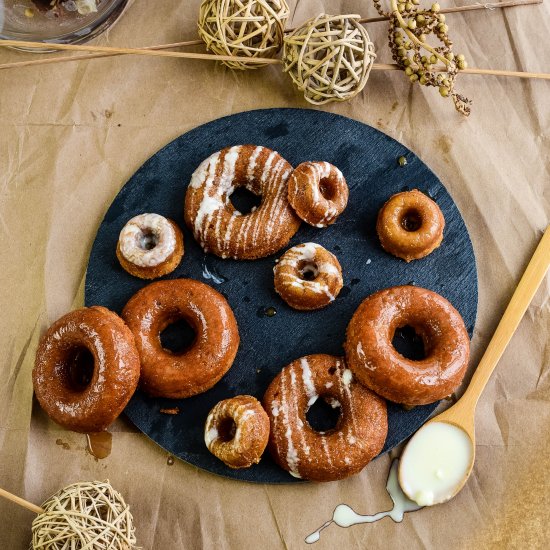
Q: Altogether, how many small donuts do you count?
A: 5